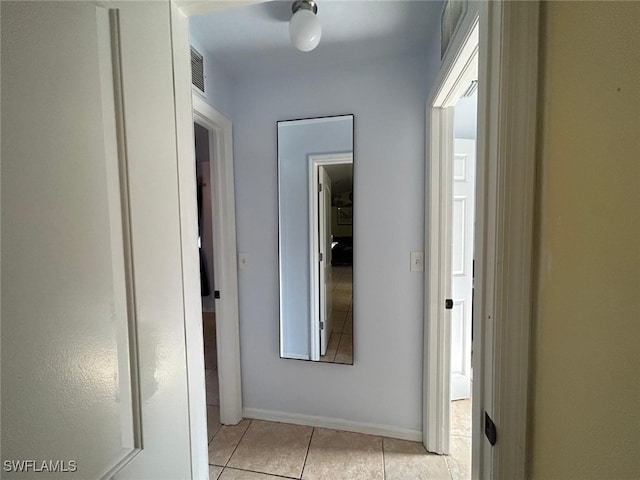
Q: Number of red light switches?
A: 0